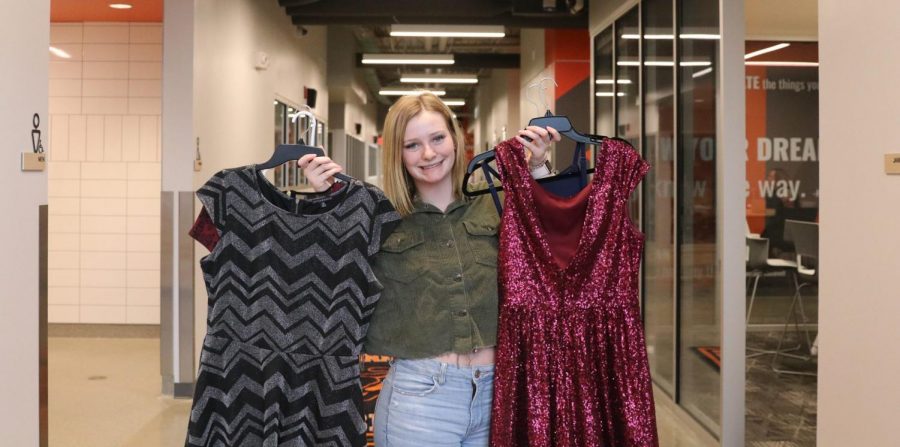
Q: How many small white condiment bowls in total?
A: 0